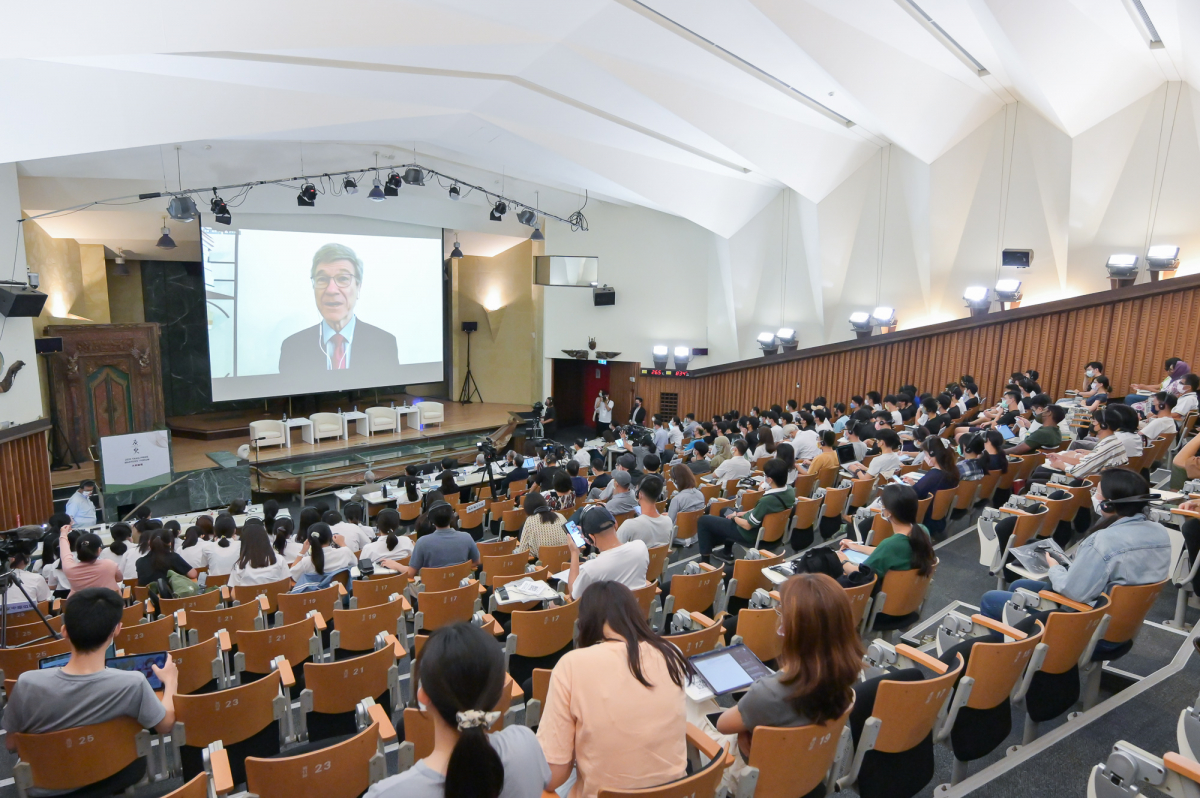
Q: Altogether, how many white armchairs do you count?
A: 4